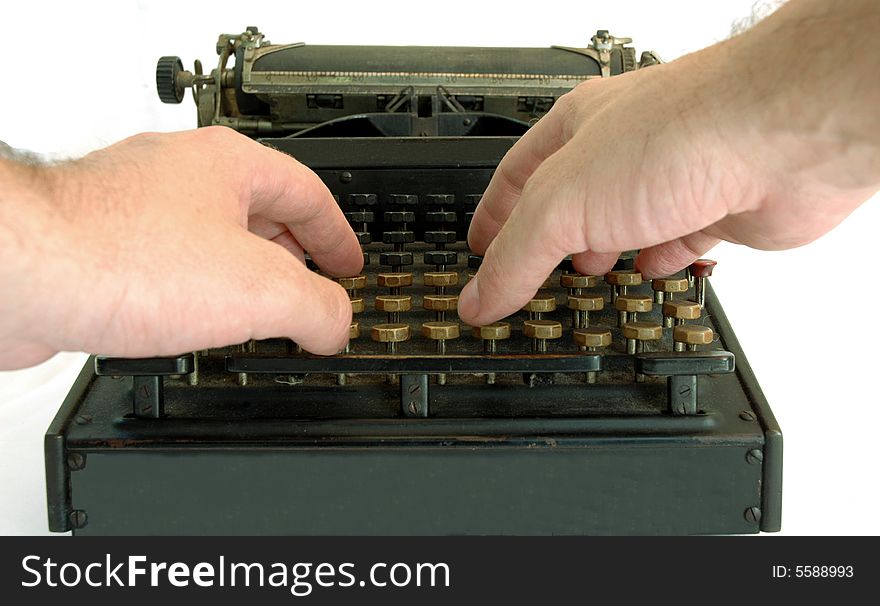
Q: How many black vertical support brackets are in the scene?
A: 3